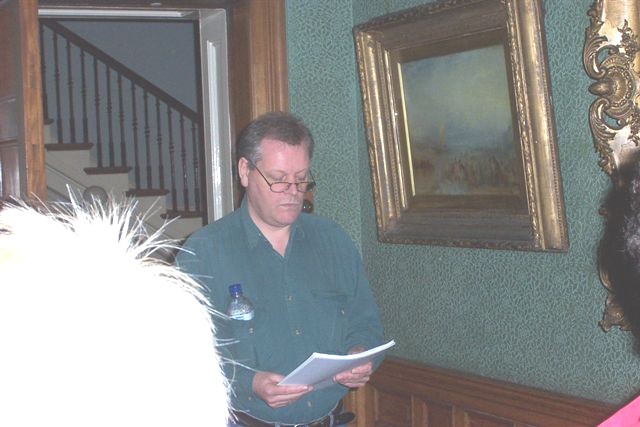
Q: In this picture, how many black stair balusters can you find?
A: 13